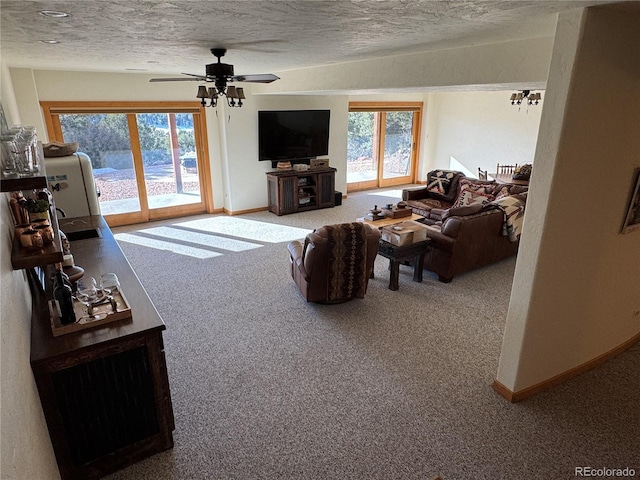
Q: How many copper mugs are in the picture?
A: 4